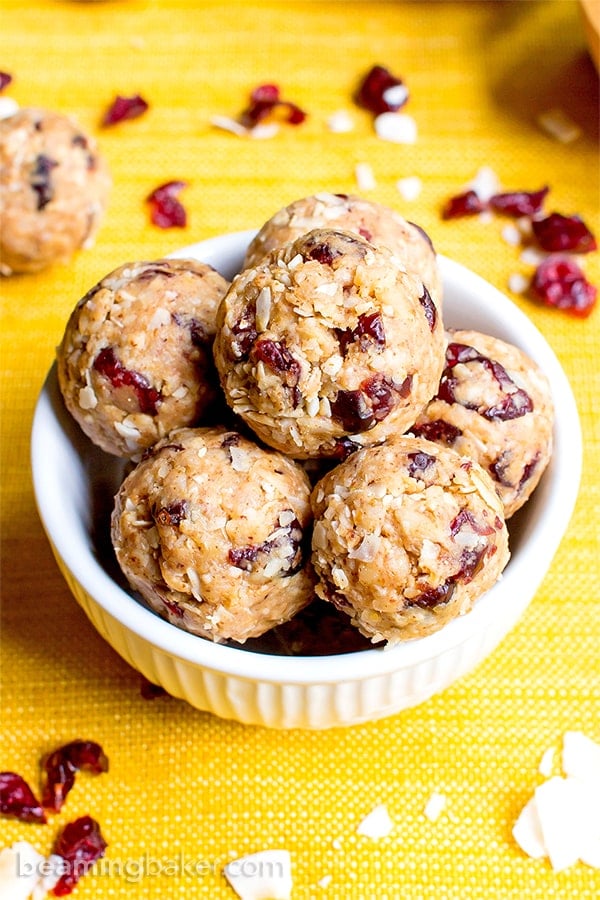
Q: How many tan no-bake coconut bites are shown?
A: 7